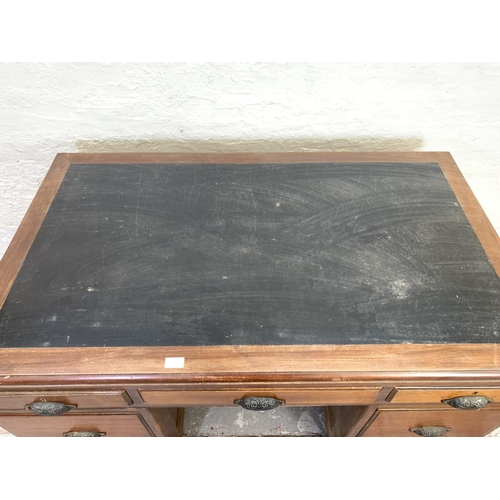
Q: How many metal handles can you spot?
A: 5